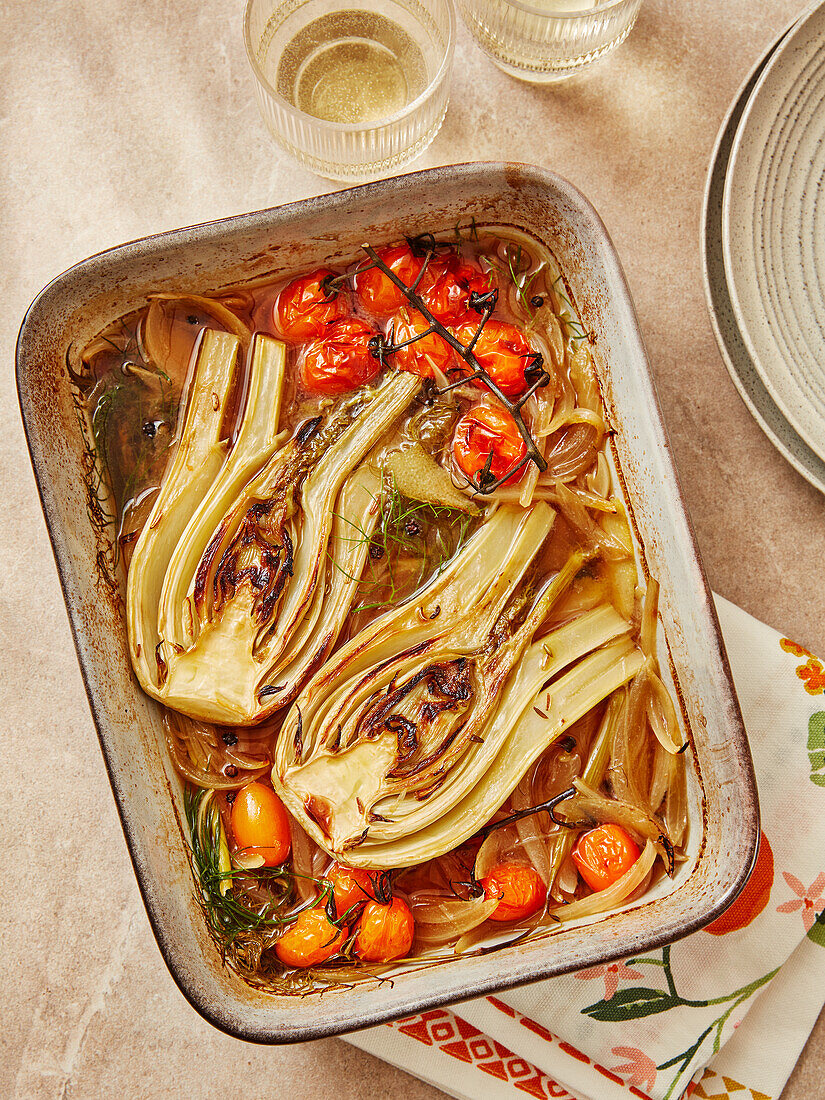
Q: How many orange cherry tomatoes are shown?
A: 6